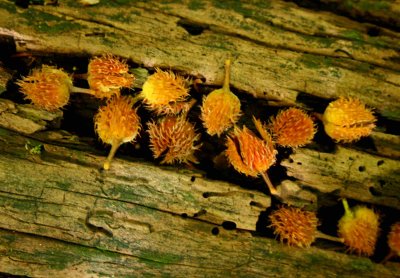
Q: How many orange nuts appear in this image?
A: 12